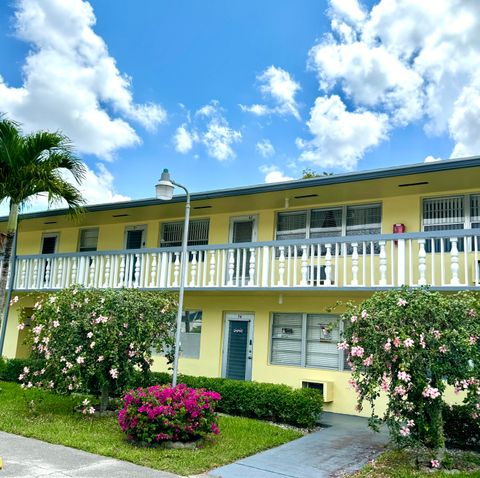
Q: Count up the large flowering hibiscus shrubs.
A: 2